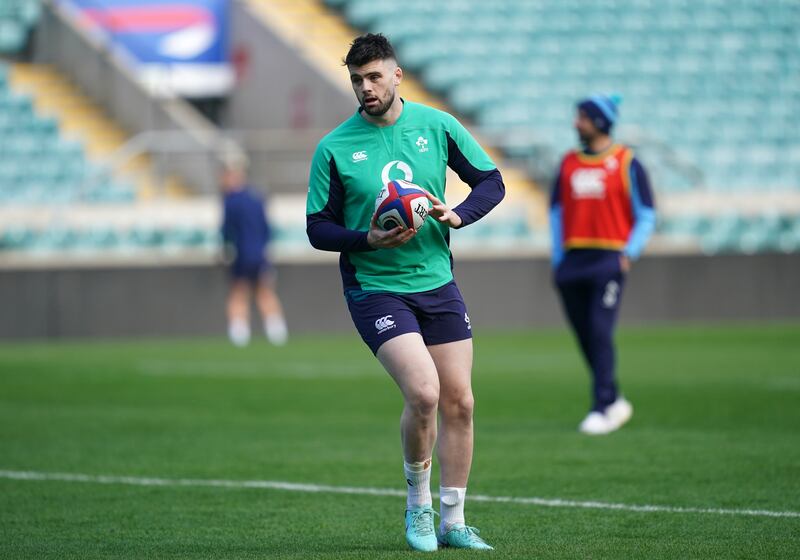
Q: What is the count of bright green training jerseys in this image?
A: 1